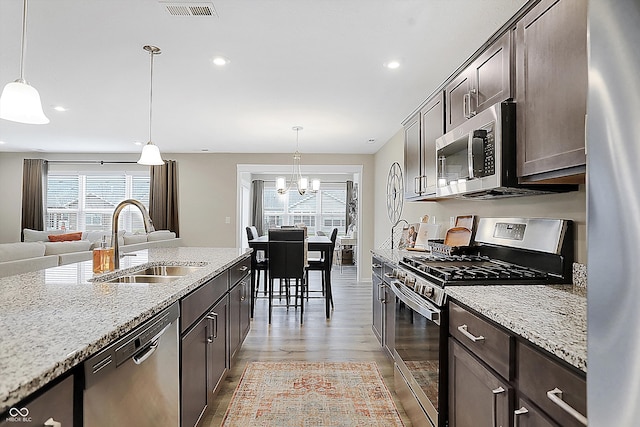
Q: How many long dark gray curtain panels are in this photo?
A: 4